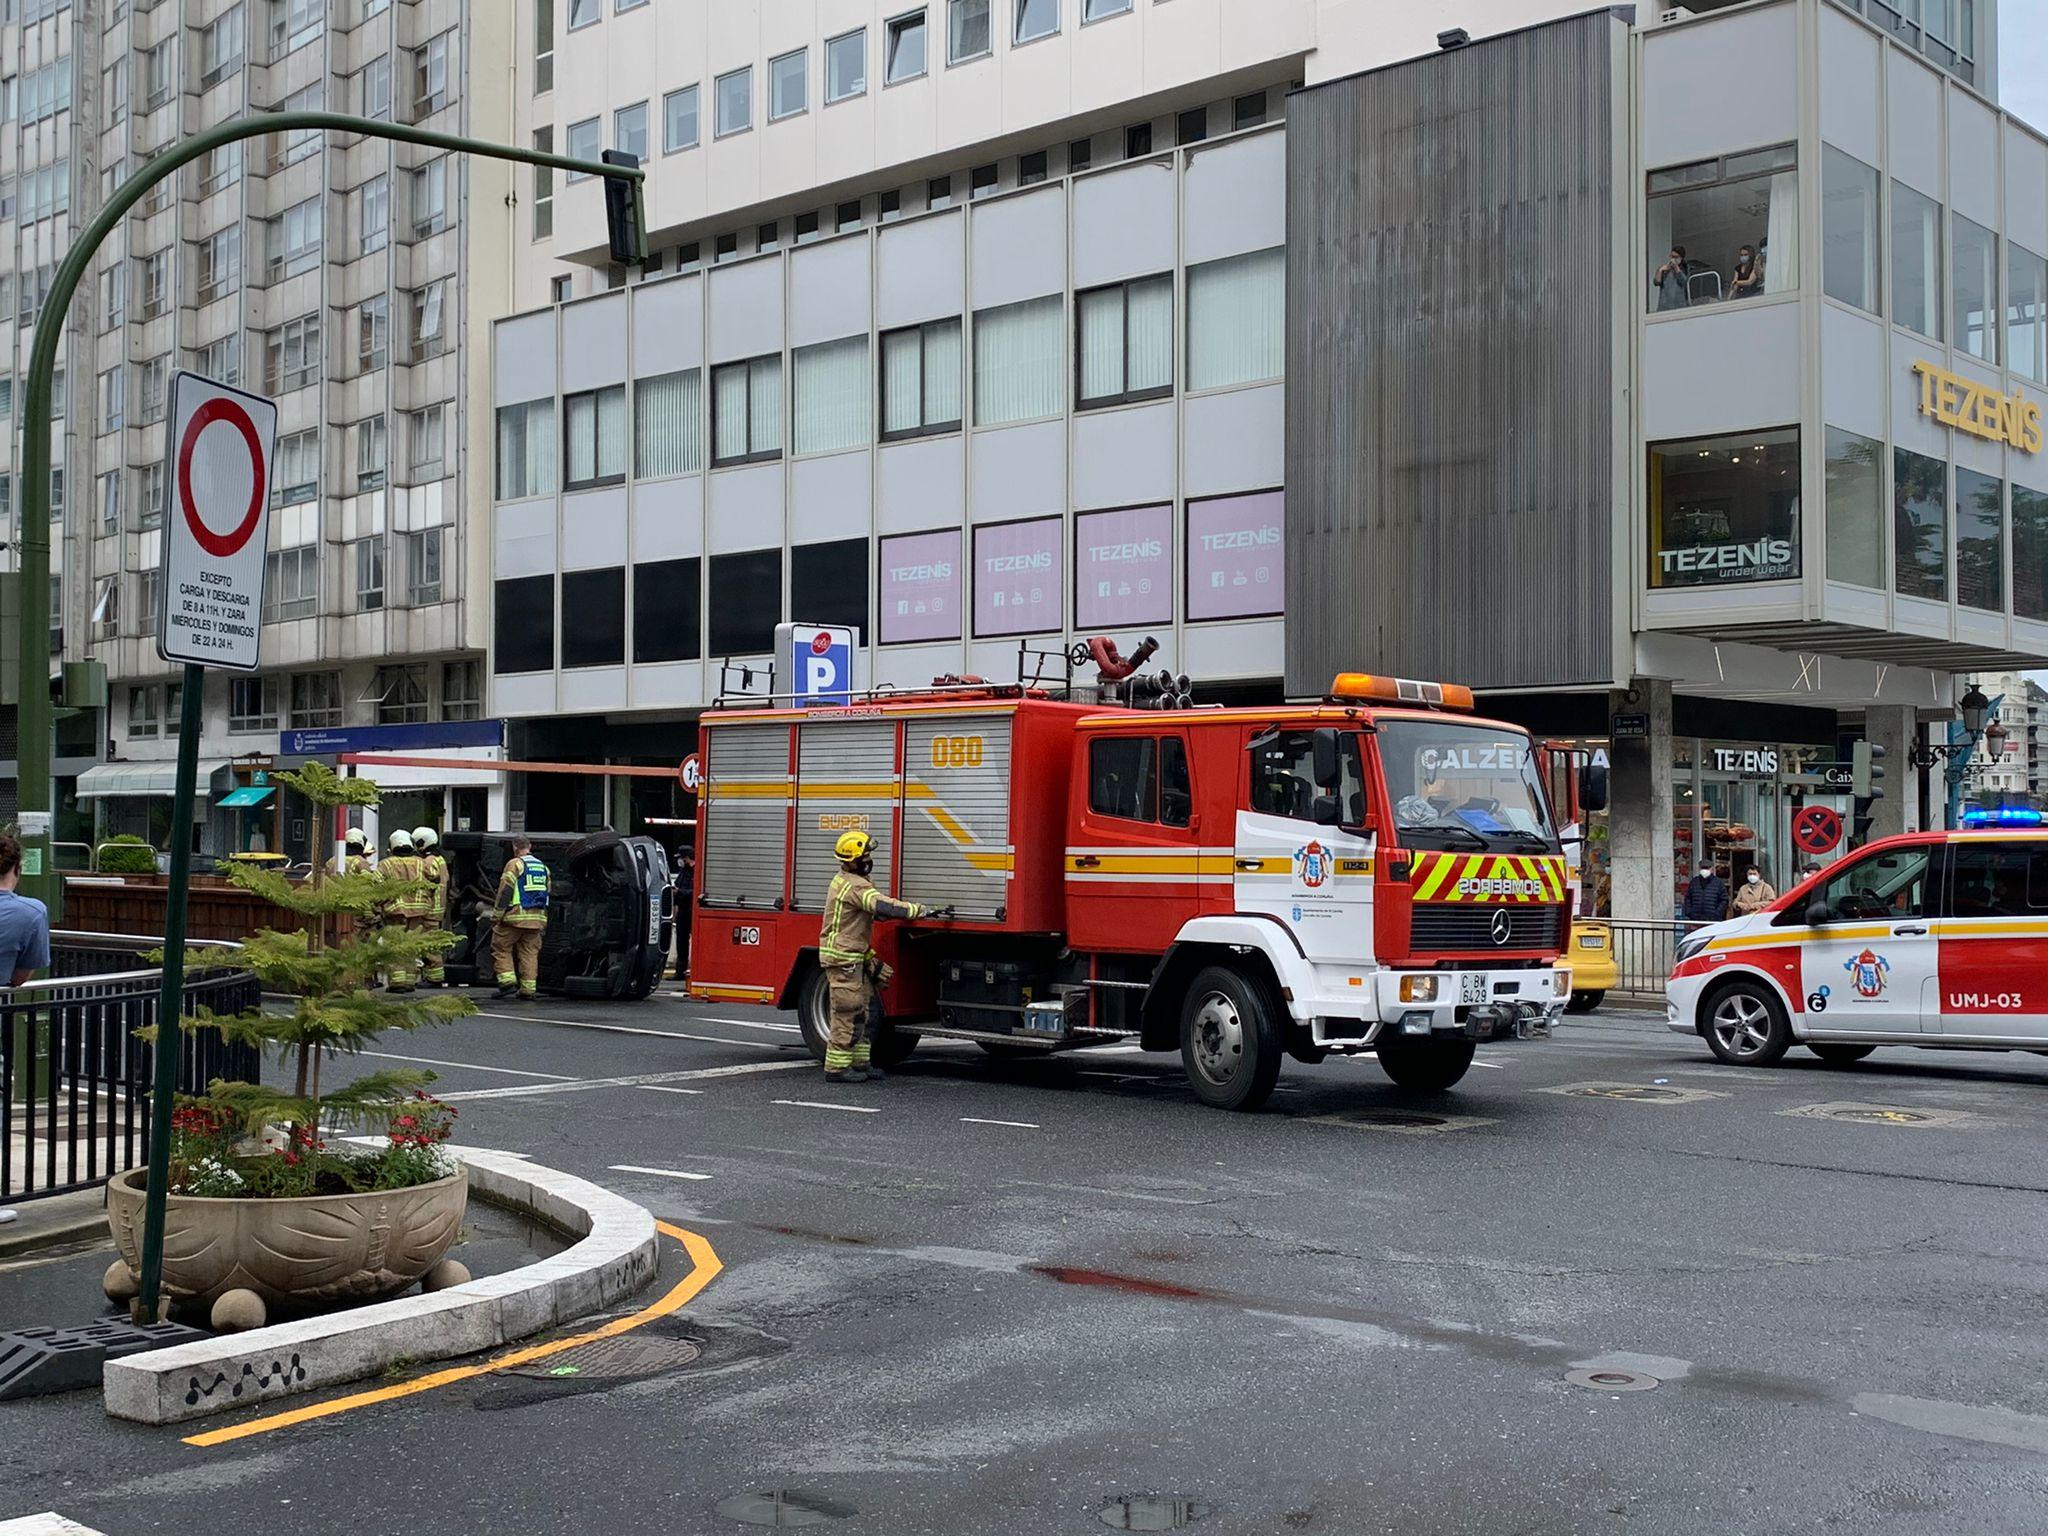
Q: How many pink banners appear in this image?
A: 4